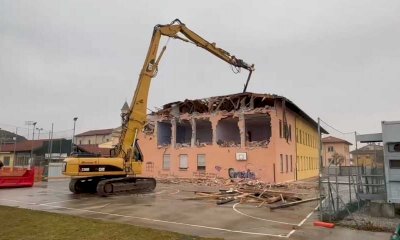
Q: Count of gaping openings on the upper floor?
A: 5